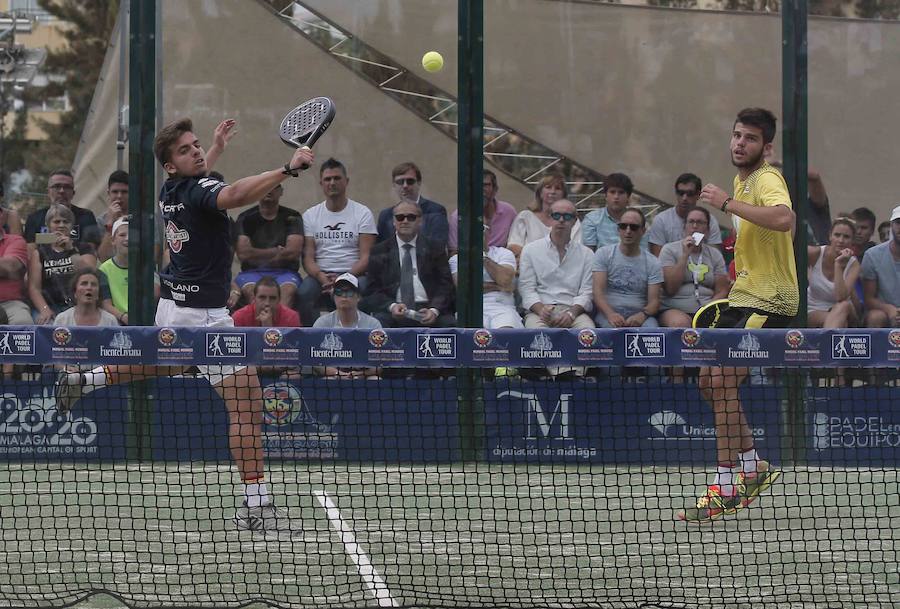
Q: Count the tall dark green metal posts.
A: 3